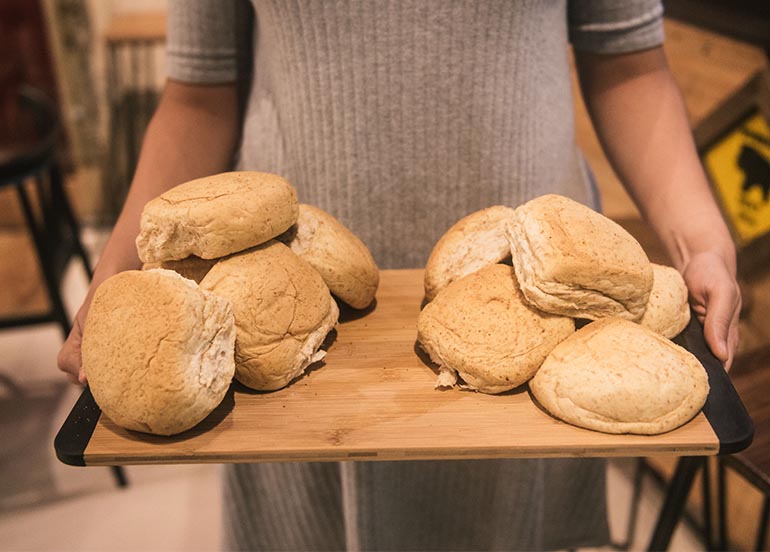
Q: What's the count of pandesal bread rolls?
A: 10